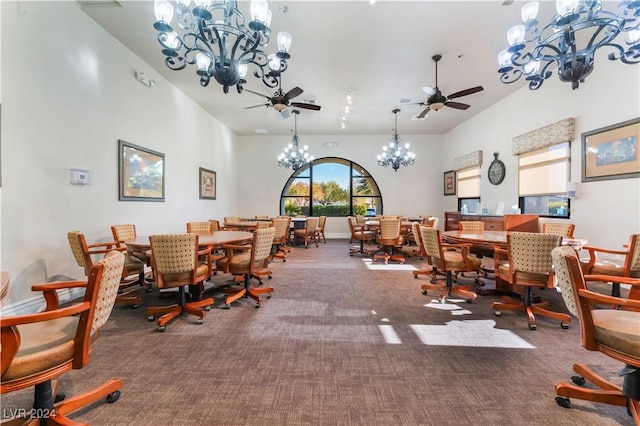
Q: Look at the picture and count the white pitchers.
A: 0